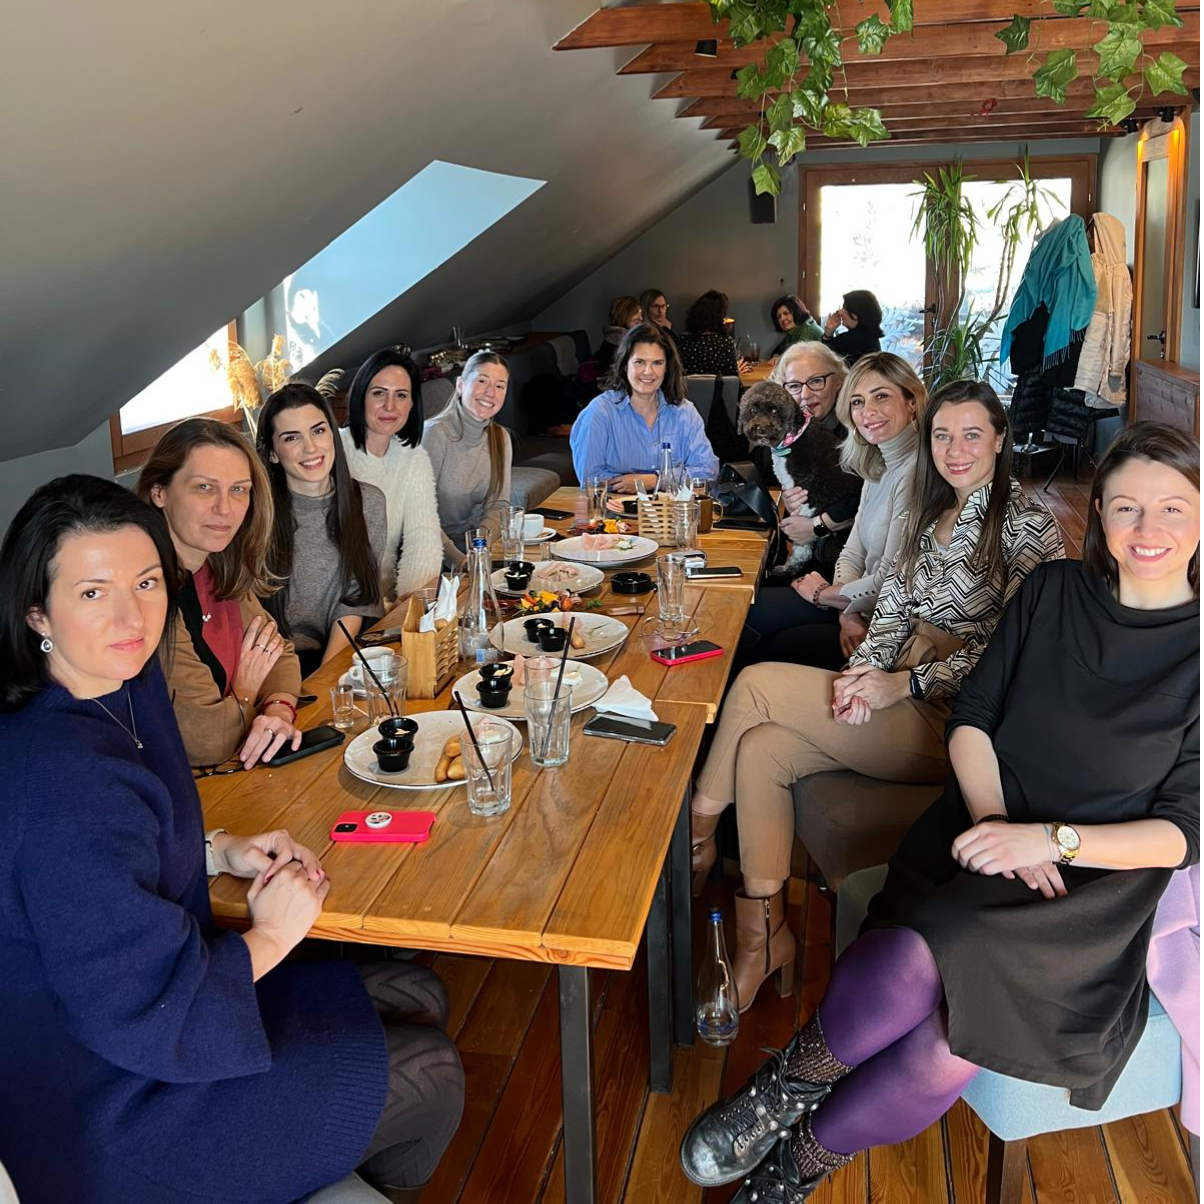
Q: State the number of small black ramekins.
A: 8